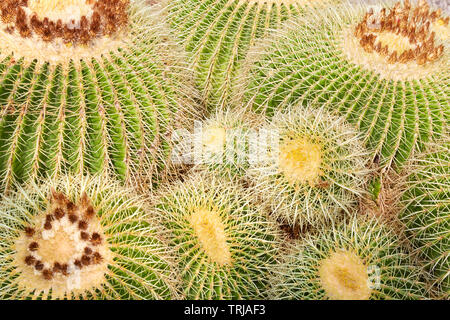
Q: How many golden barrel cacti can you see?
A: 9